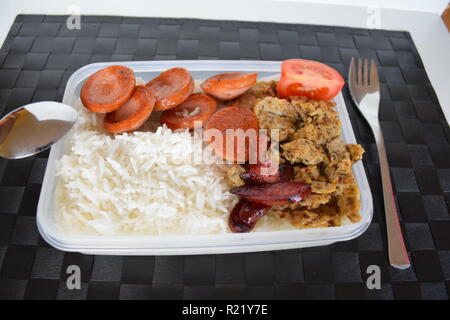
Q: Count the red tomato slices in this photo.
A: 1